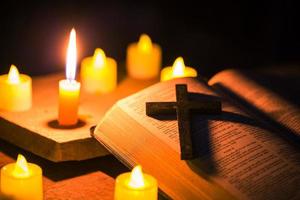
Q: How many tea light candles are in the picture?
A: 6